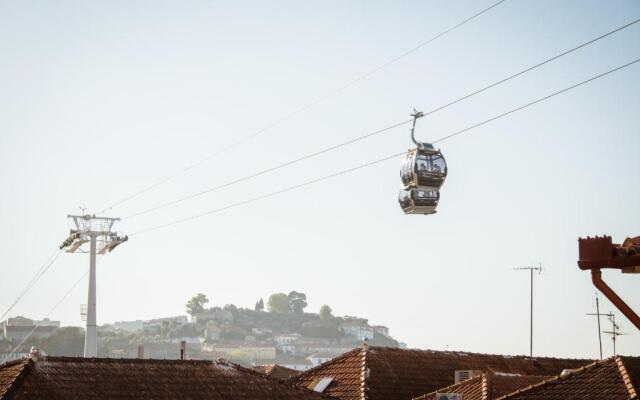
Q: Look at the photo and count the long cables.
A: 3